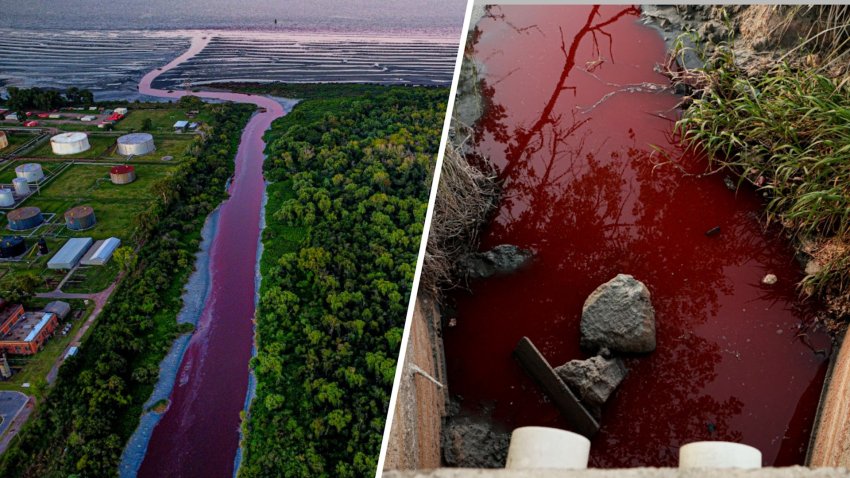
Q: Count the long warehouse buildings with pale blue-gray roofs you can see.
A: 2